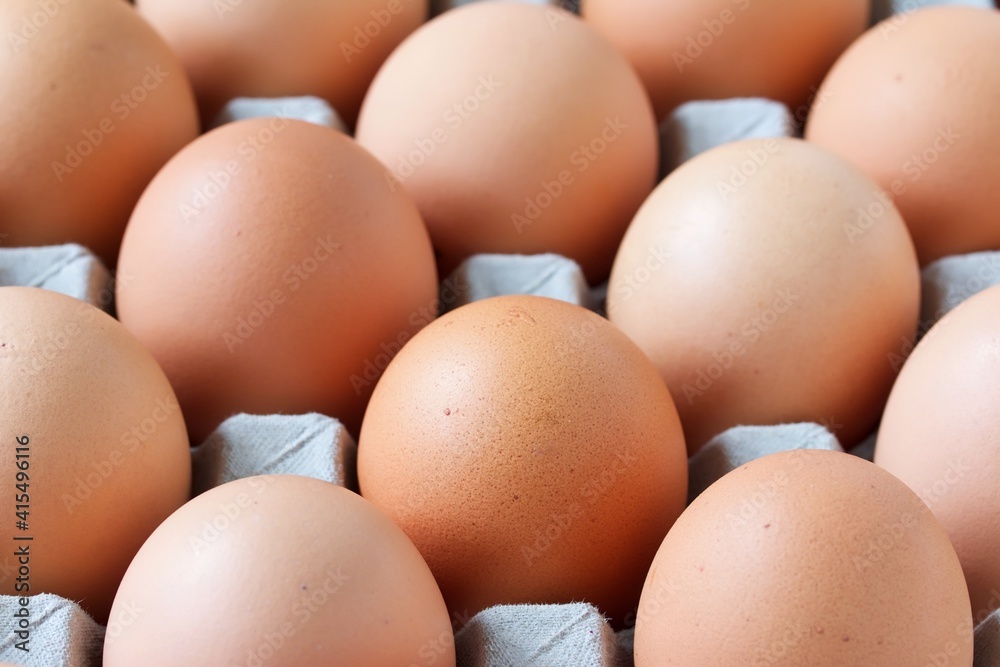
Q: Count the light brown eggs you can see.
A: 12